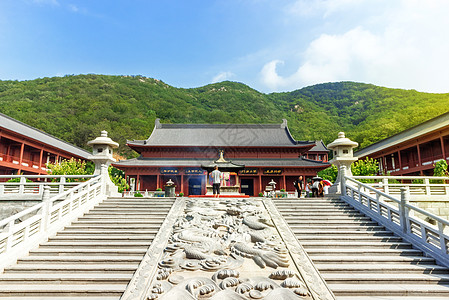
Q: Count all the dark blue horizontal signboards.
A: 4